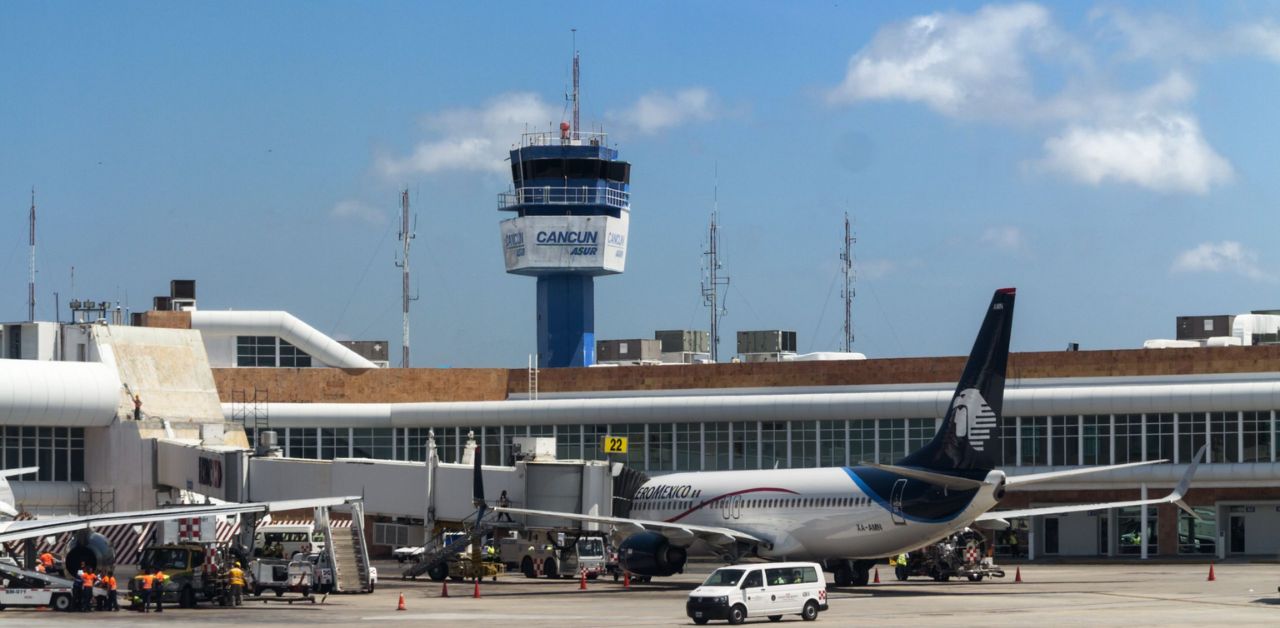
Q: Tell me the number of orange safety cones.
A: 8